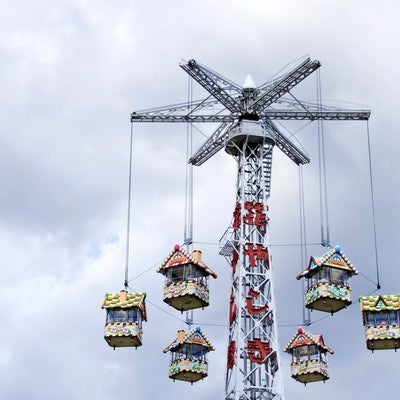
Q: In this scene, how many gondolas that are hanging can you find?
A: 6